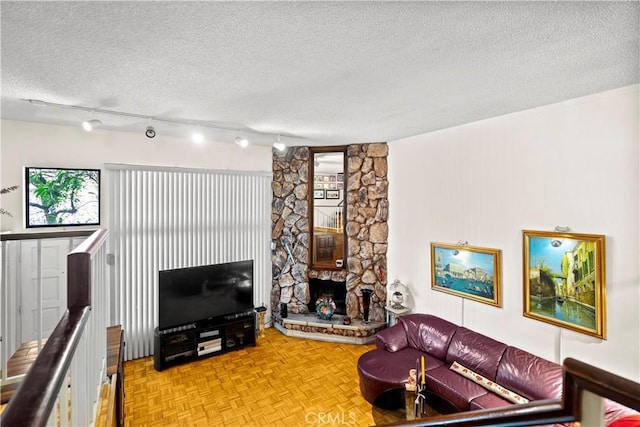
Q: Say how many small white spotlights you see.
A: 5